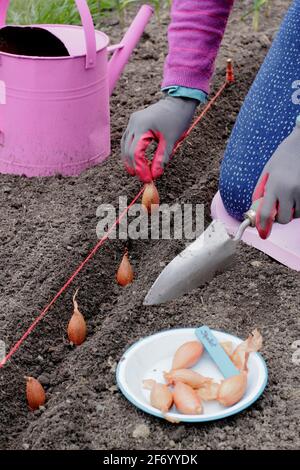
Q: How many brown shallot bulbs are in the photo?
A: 10